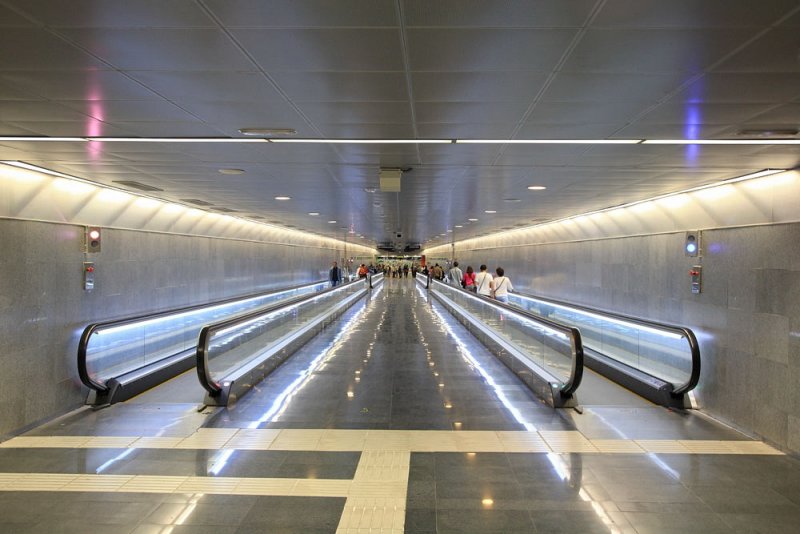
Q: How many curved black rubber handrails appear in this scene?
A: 4